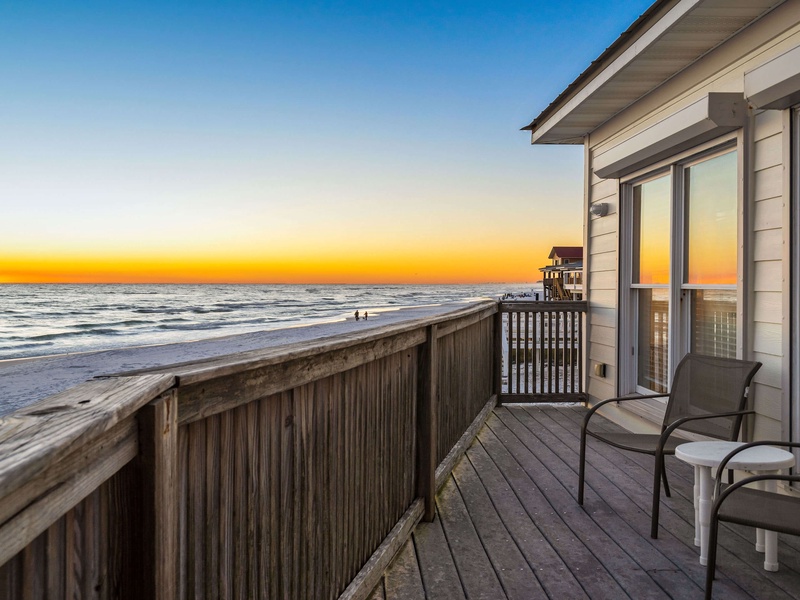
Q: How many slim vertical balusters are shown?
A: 10